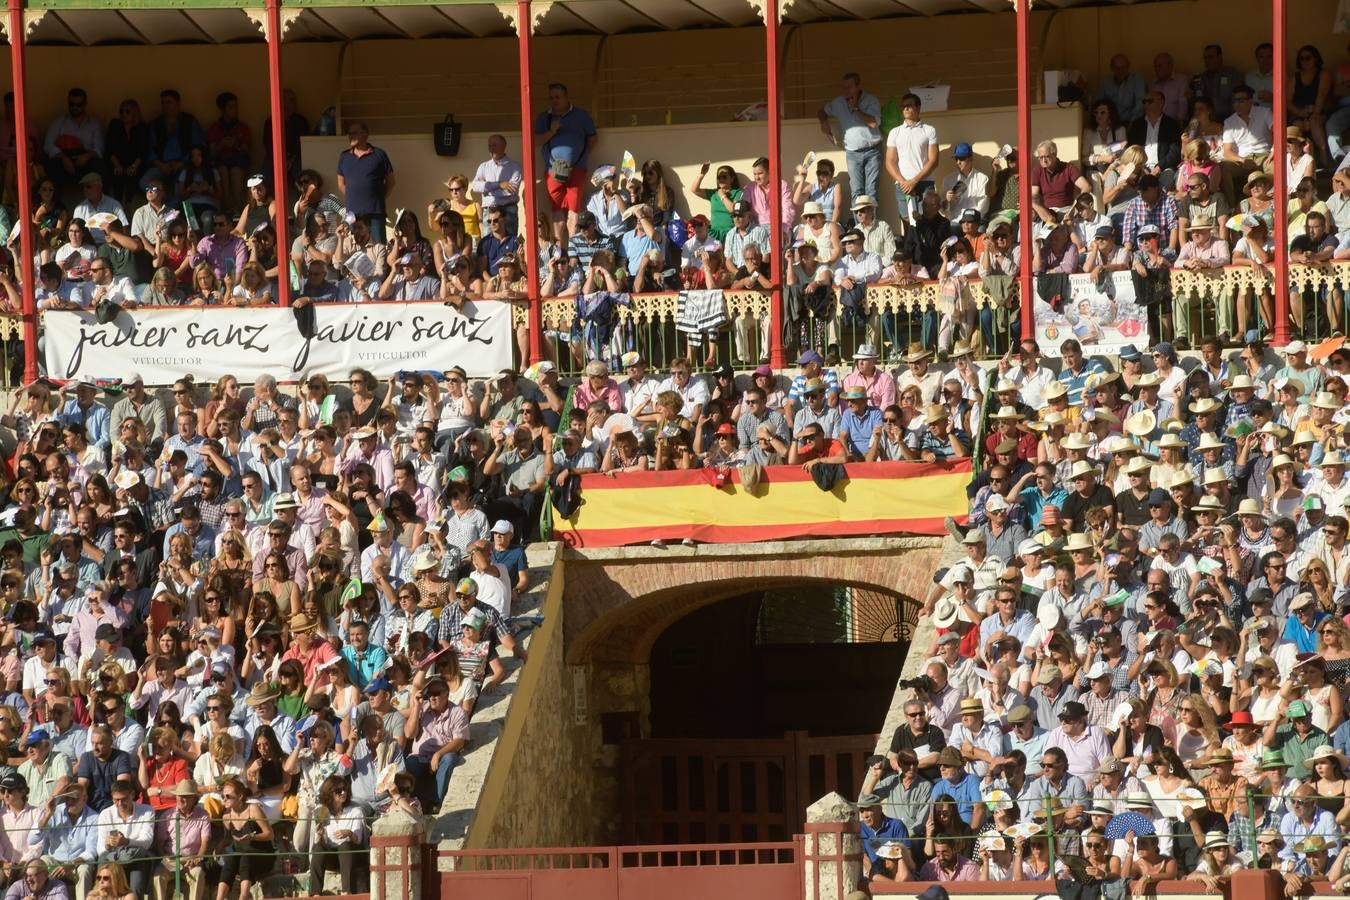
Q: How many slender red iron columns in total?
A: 6